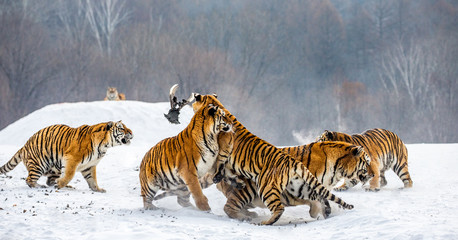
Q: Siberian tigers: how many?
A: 6